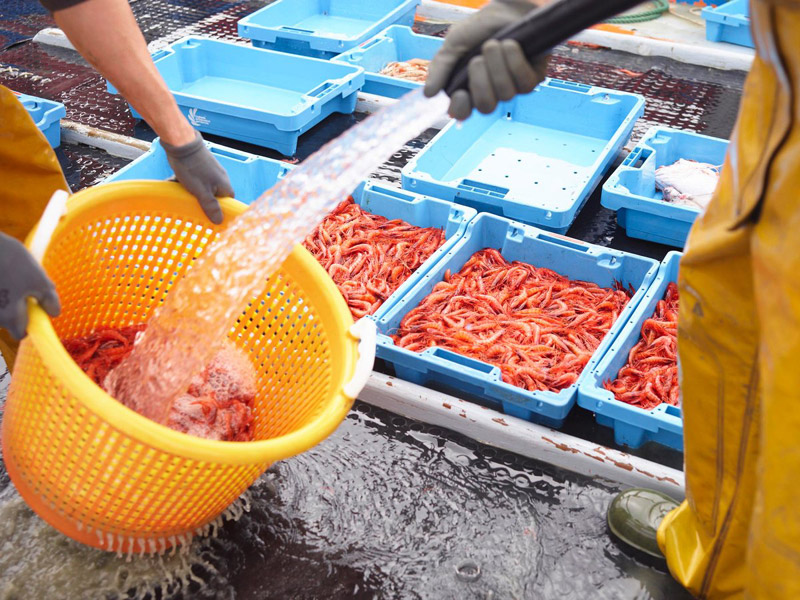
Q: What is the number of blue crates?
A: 11